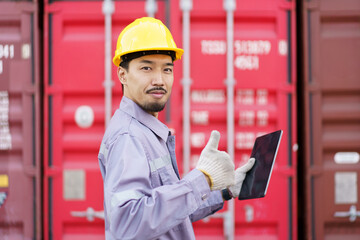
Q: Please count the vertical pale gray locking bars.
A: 4